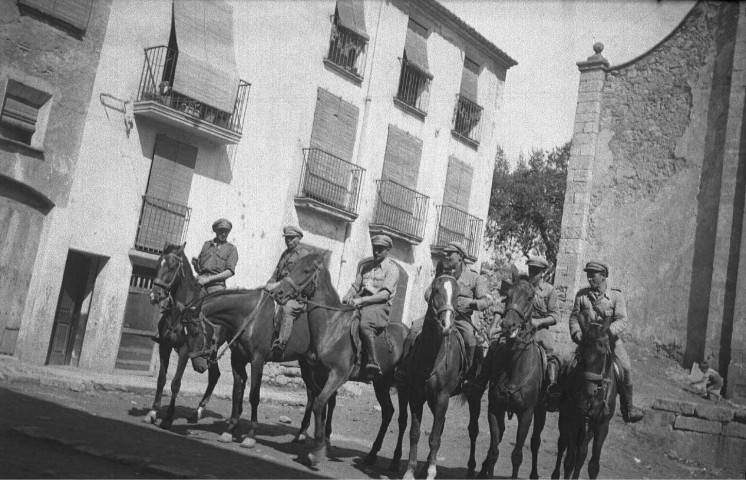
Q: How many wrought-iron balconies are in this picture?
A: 8